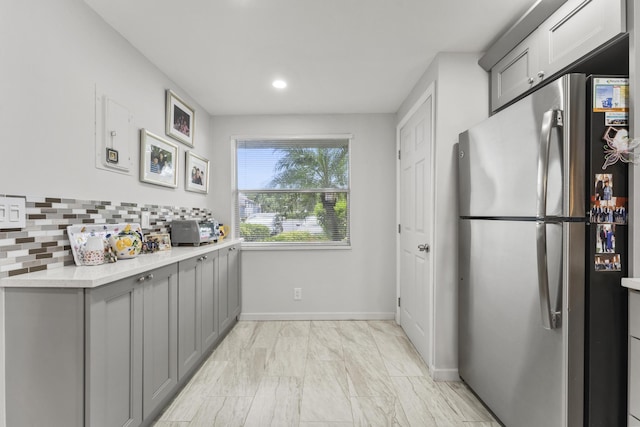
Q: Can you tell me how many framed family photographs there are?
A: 3